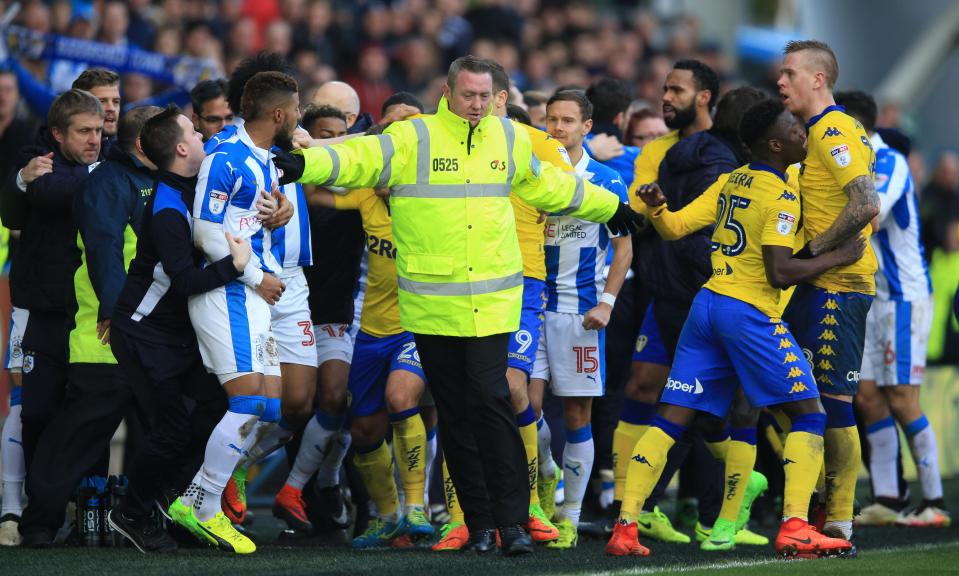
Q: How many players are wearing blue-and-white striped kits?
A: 4